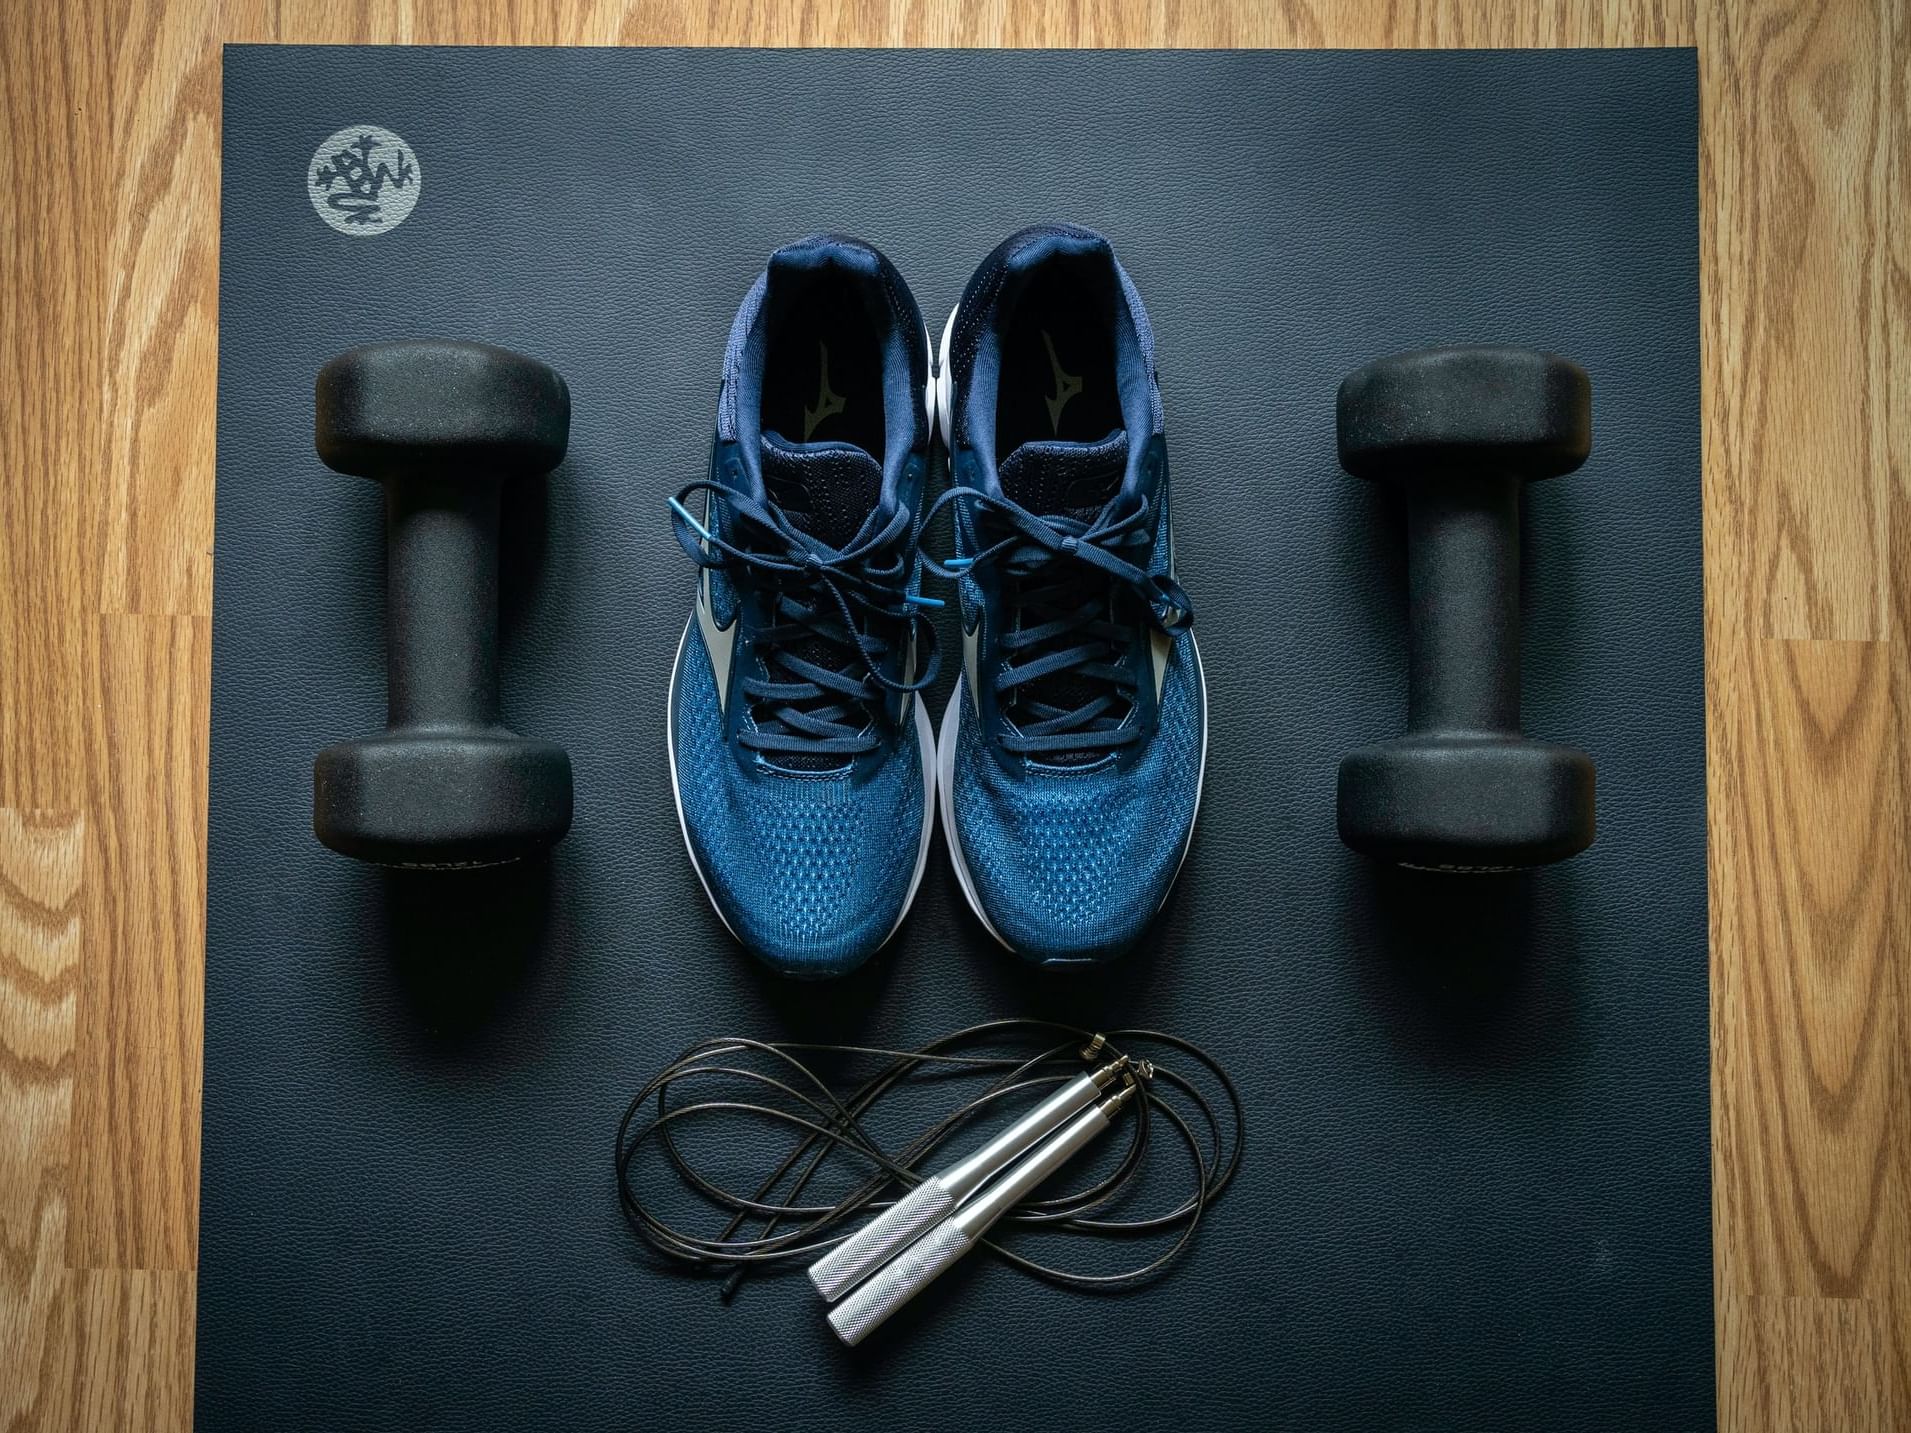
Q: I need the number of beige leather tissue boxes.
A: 0